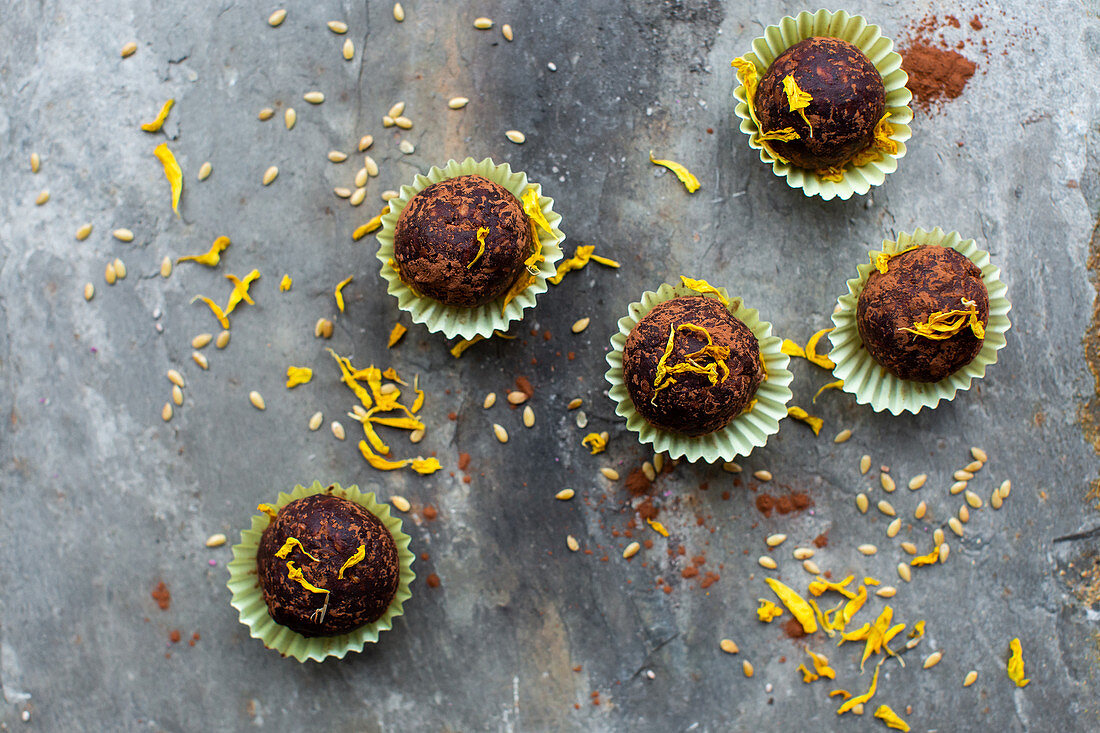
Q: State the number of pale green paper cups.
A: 5